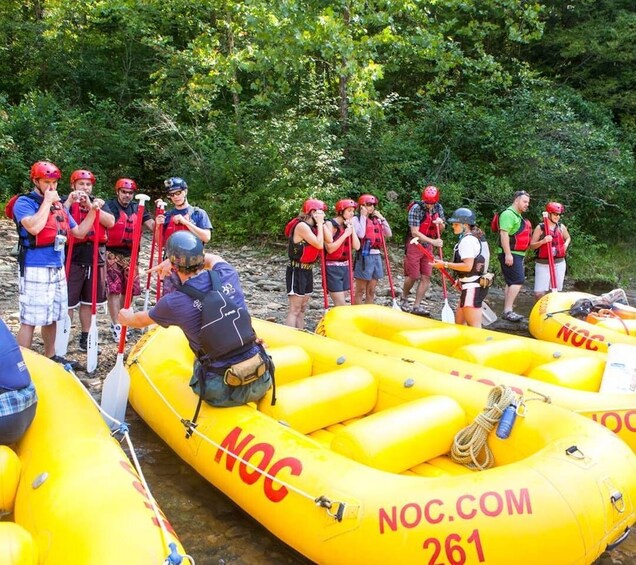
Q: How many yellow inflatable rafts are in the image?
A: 4